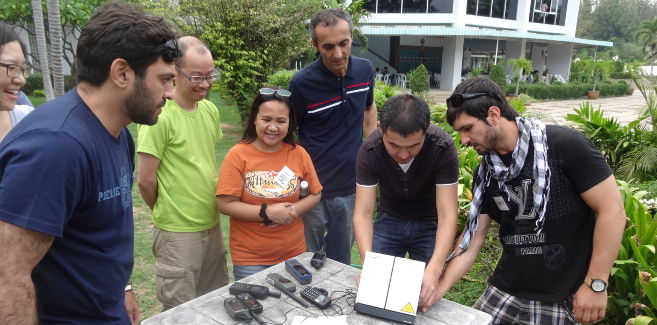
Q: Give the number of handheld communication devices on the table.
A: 7